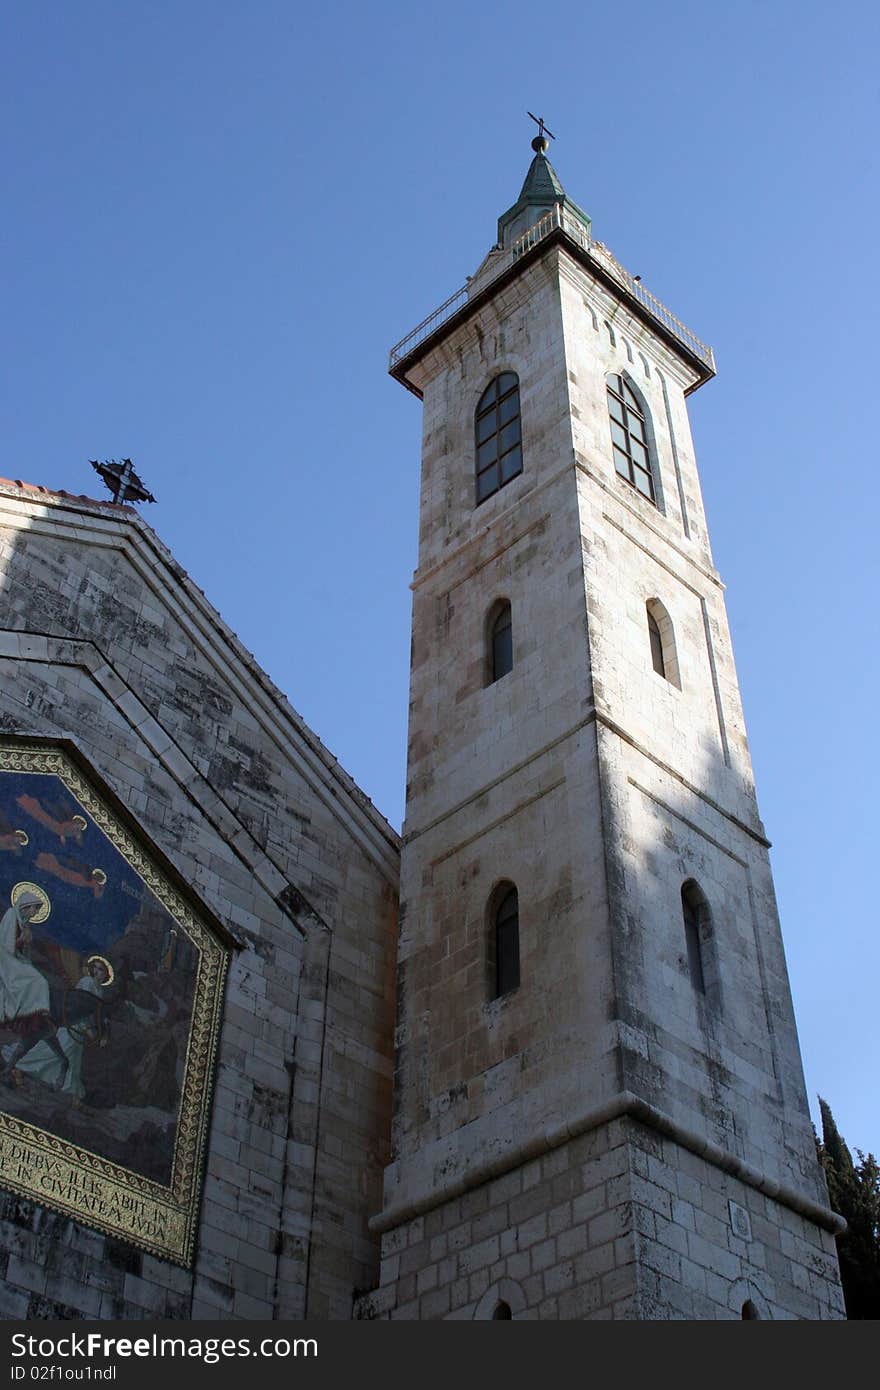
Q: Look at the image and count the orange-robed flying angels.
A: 3